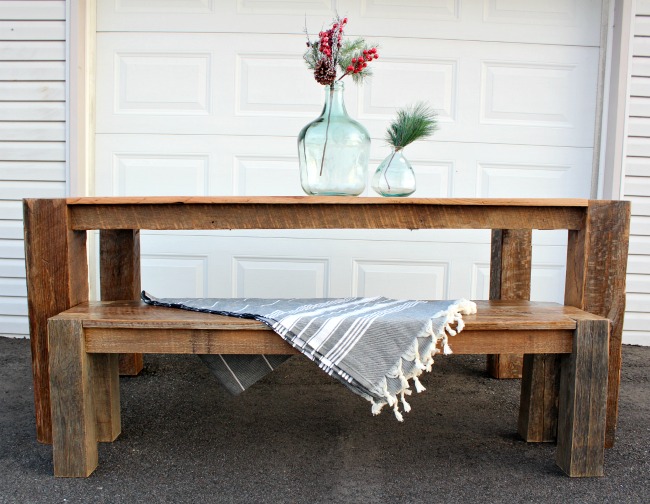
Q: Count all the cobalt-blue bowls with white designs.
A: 0